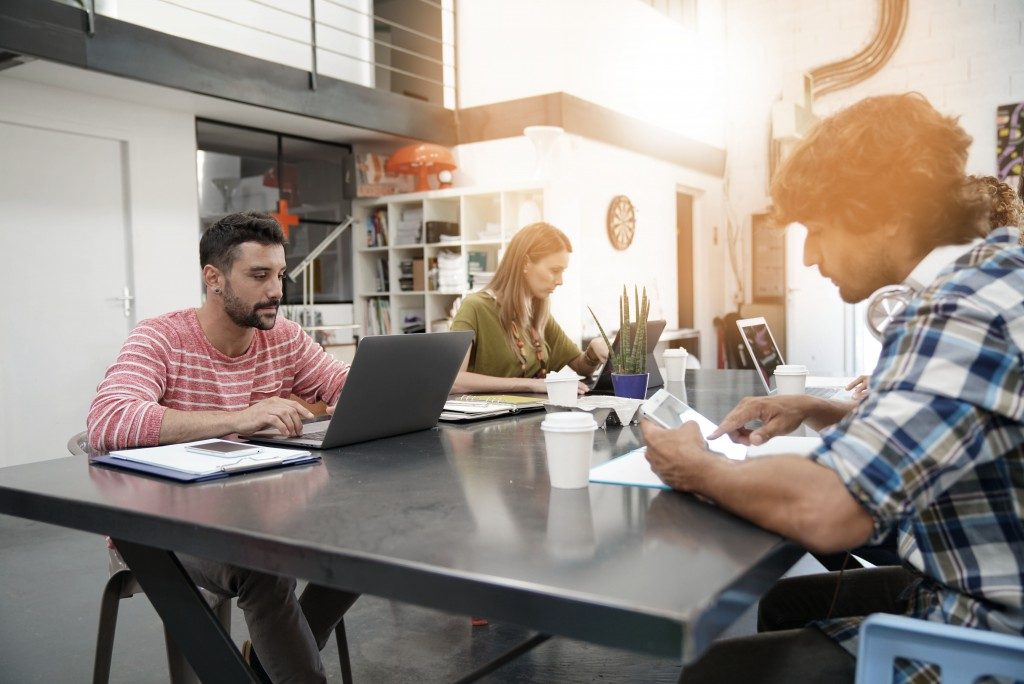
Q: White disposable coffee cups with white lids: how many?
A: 4